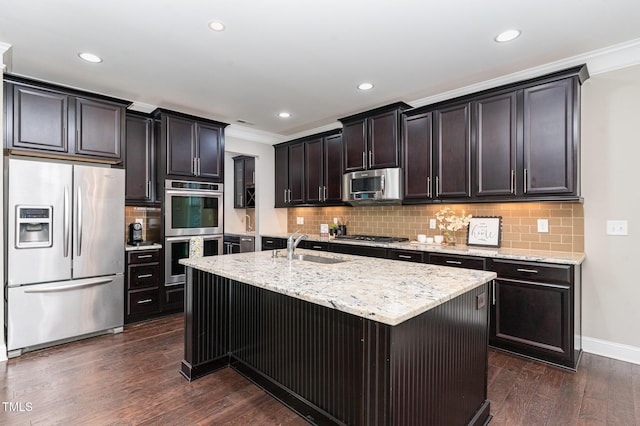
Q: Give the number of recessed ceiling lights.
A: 5